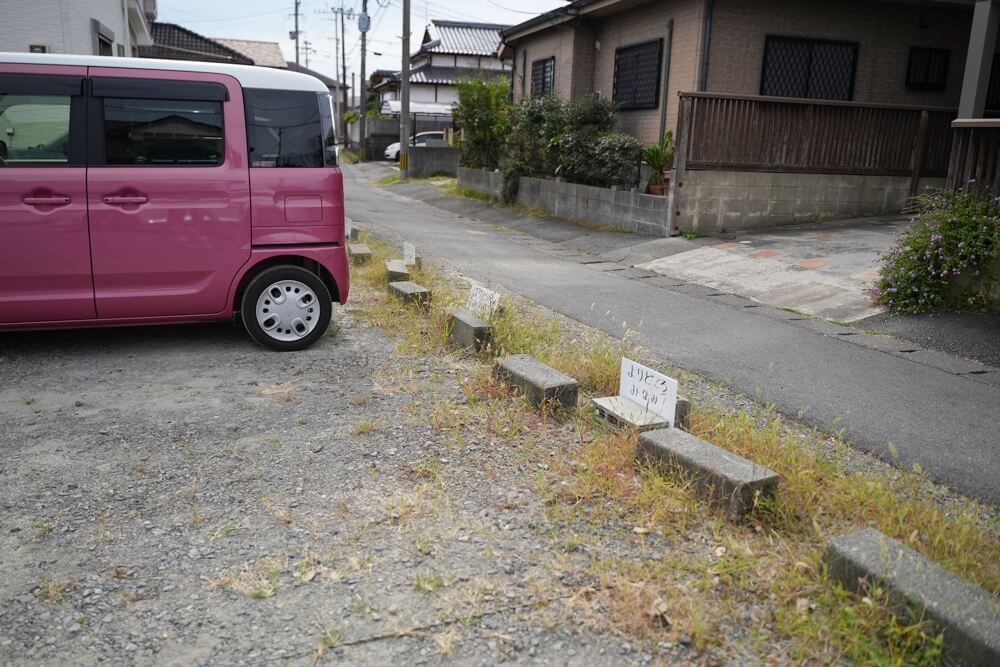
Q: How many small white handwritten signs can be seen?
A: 3